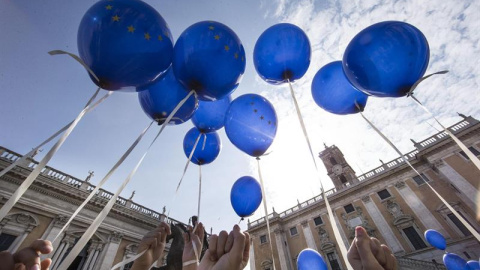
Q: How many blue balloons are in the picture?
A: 14